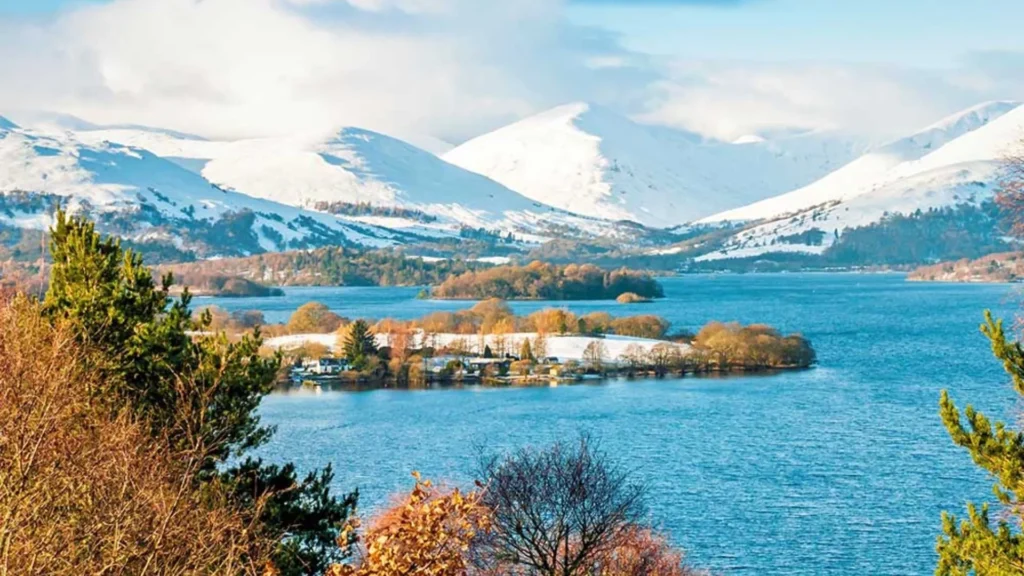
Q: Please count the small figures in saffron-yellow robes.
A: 0